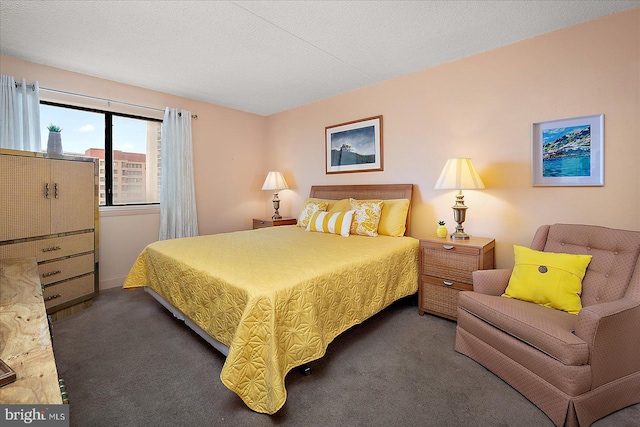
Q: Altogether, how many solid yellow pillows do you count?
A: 3